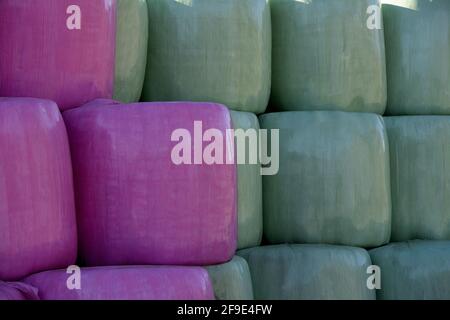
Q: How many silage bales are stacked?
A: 15